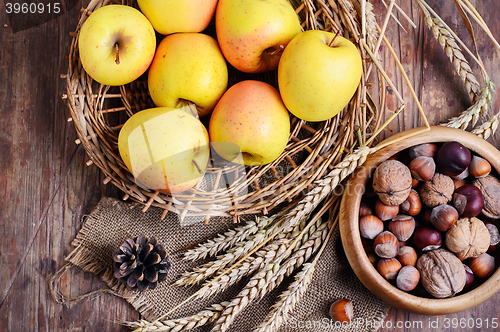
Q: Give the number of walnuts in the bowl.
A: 5